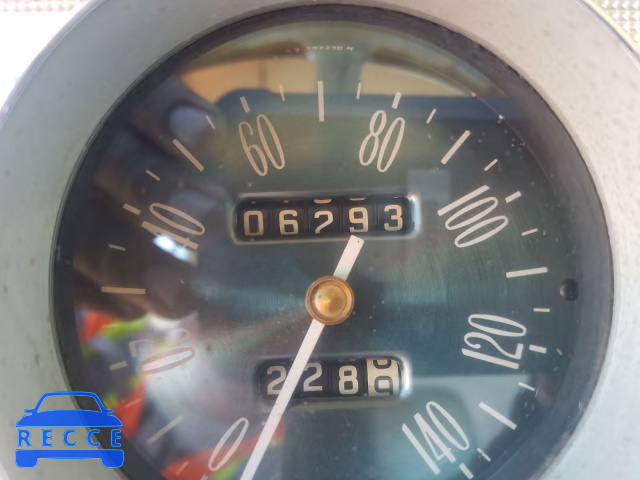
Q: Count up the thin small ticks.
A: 14